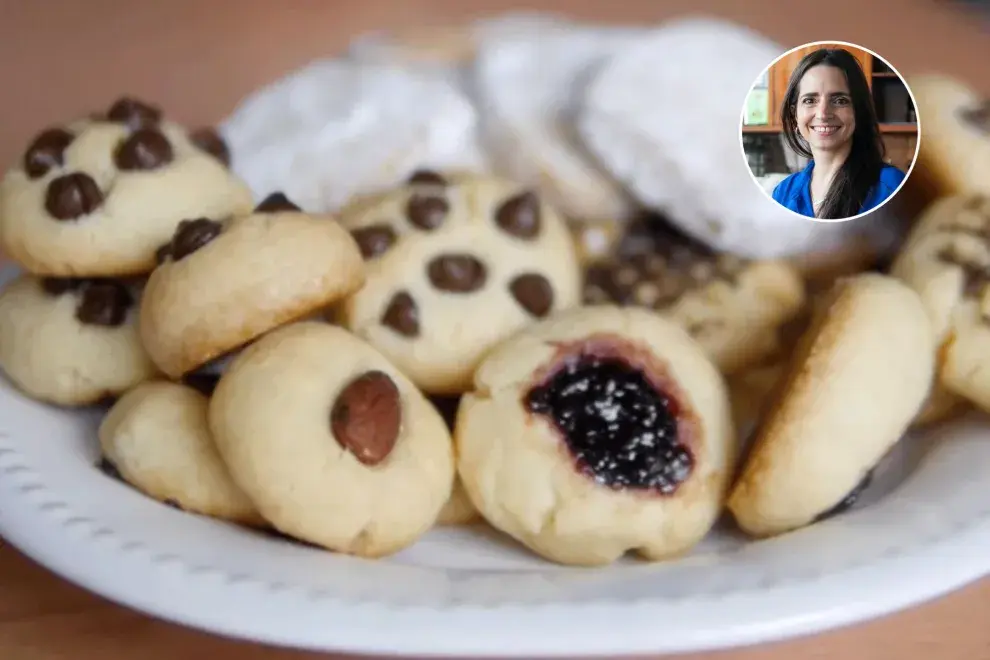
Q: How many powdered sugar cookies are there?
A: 3